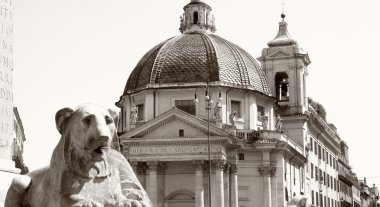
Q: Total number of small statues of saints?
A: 5